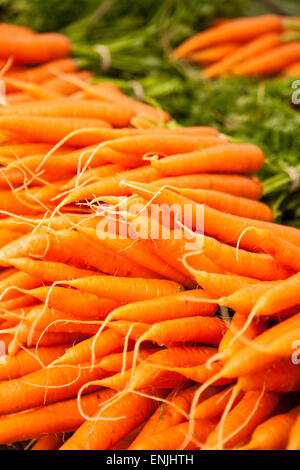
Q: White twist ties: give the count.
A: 3